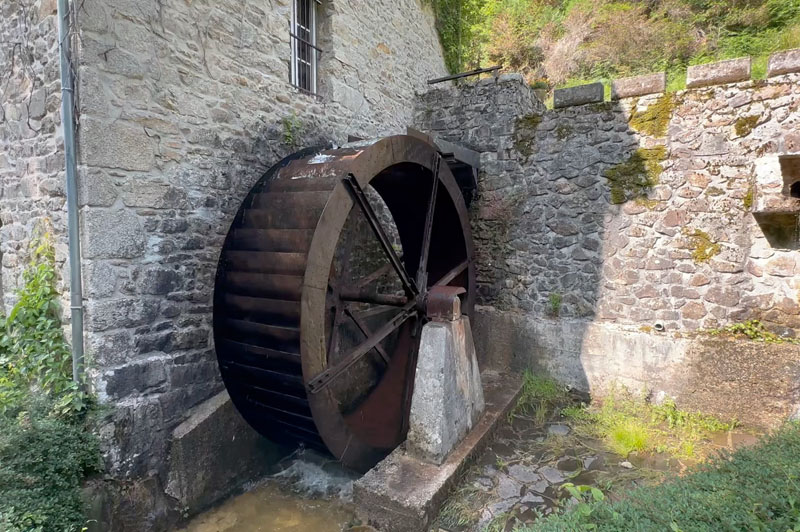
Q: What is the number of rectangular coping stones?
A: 4